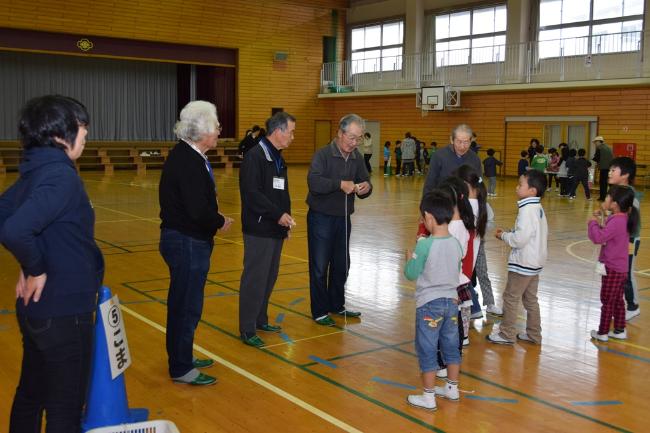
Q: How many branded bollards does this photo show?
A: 1